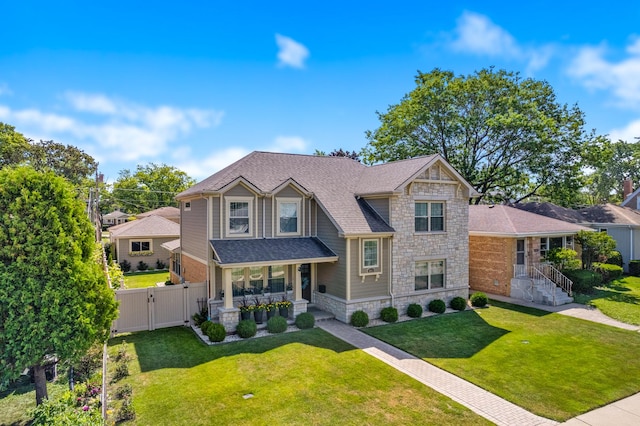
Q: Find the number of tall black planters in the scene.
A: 4